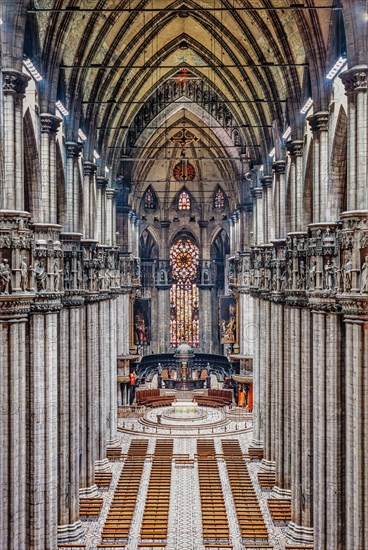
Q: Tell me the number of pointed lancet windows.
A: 3